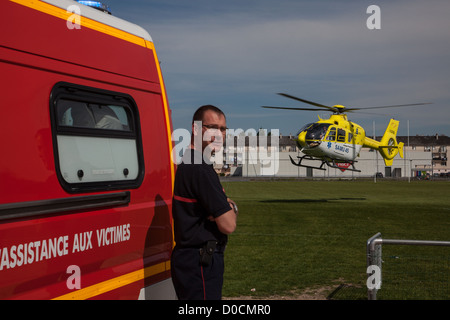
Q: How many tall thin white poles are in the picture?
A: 2